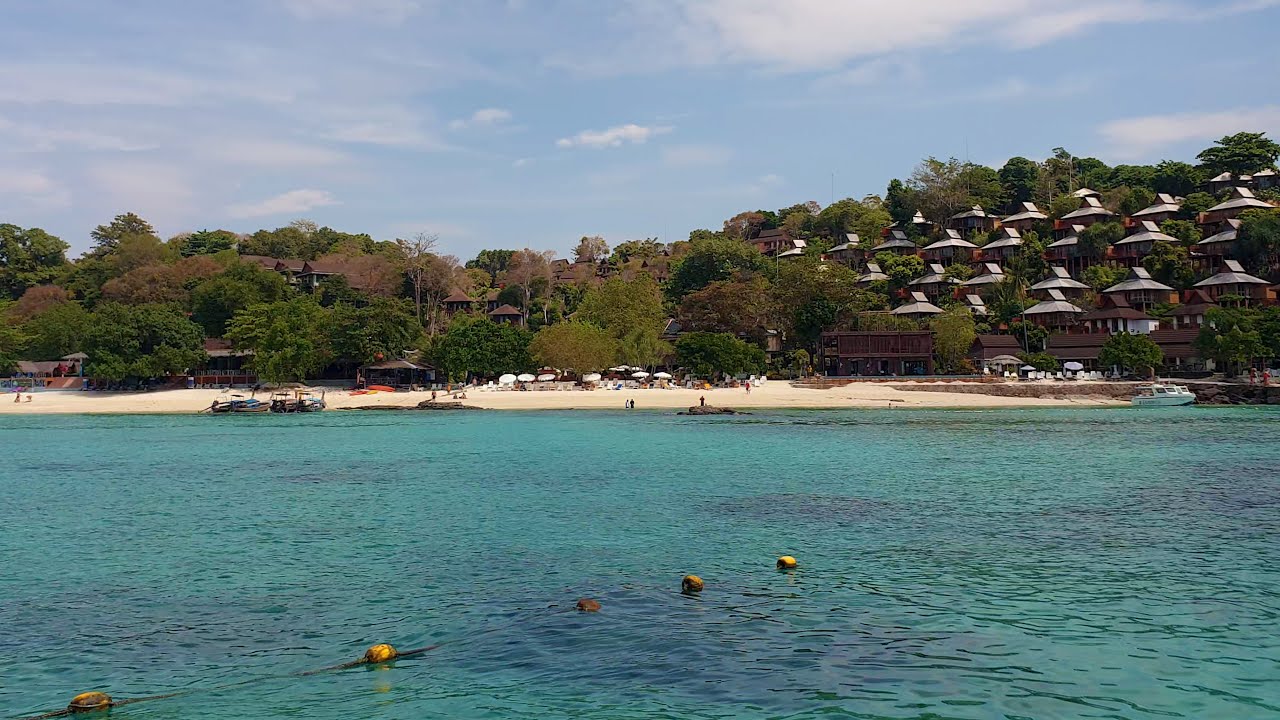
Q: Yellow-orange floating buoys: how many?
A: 5